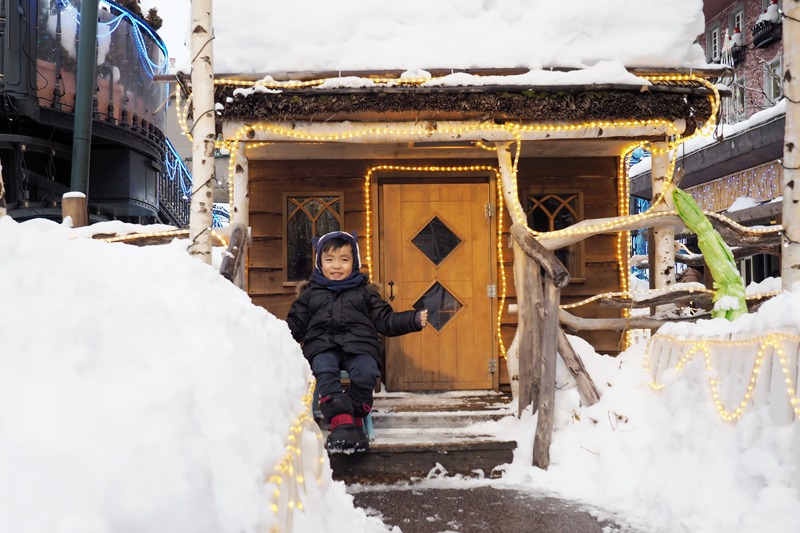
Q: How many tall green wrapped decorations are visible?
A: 1